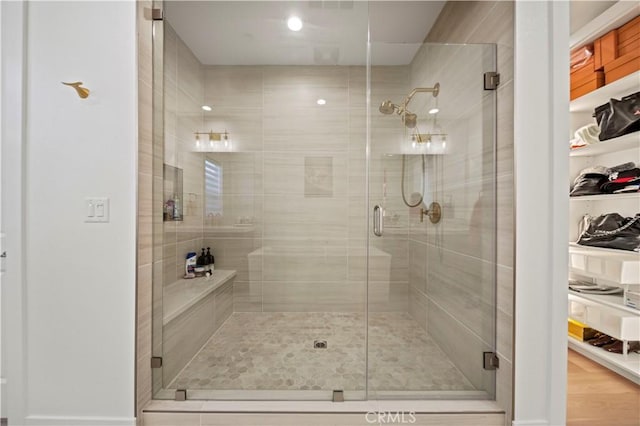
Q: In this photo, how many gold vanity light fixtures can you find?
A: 2